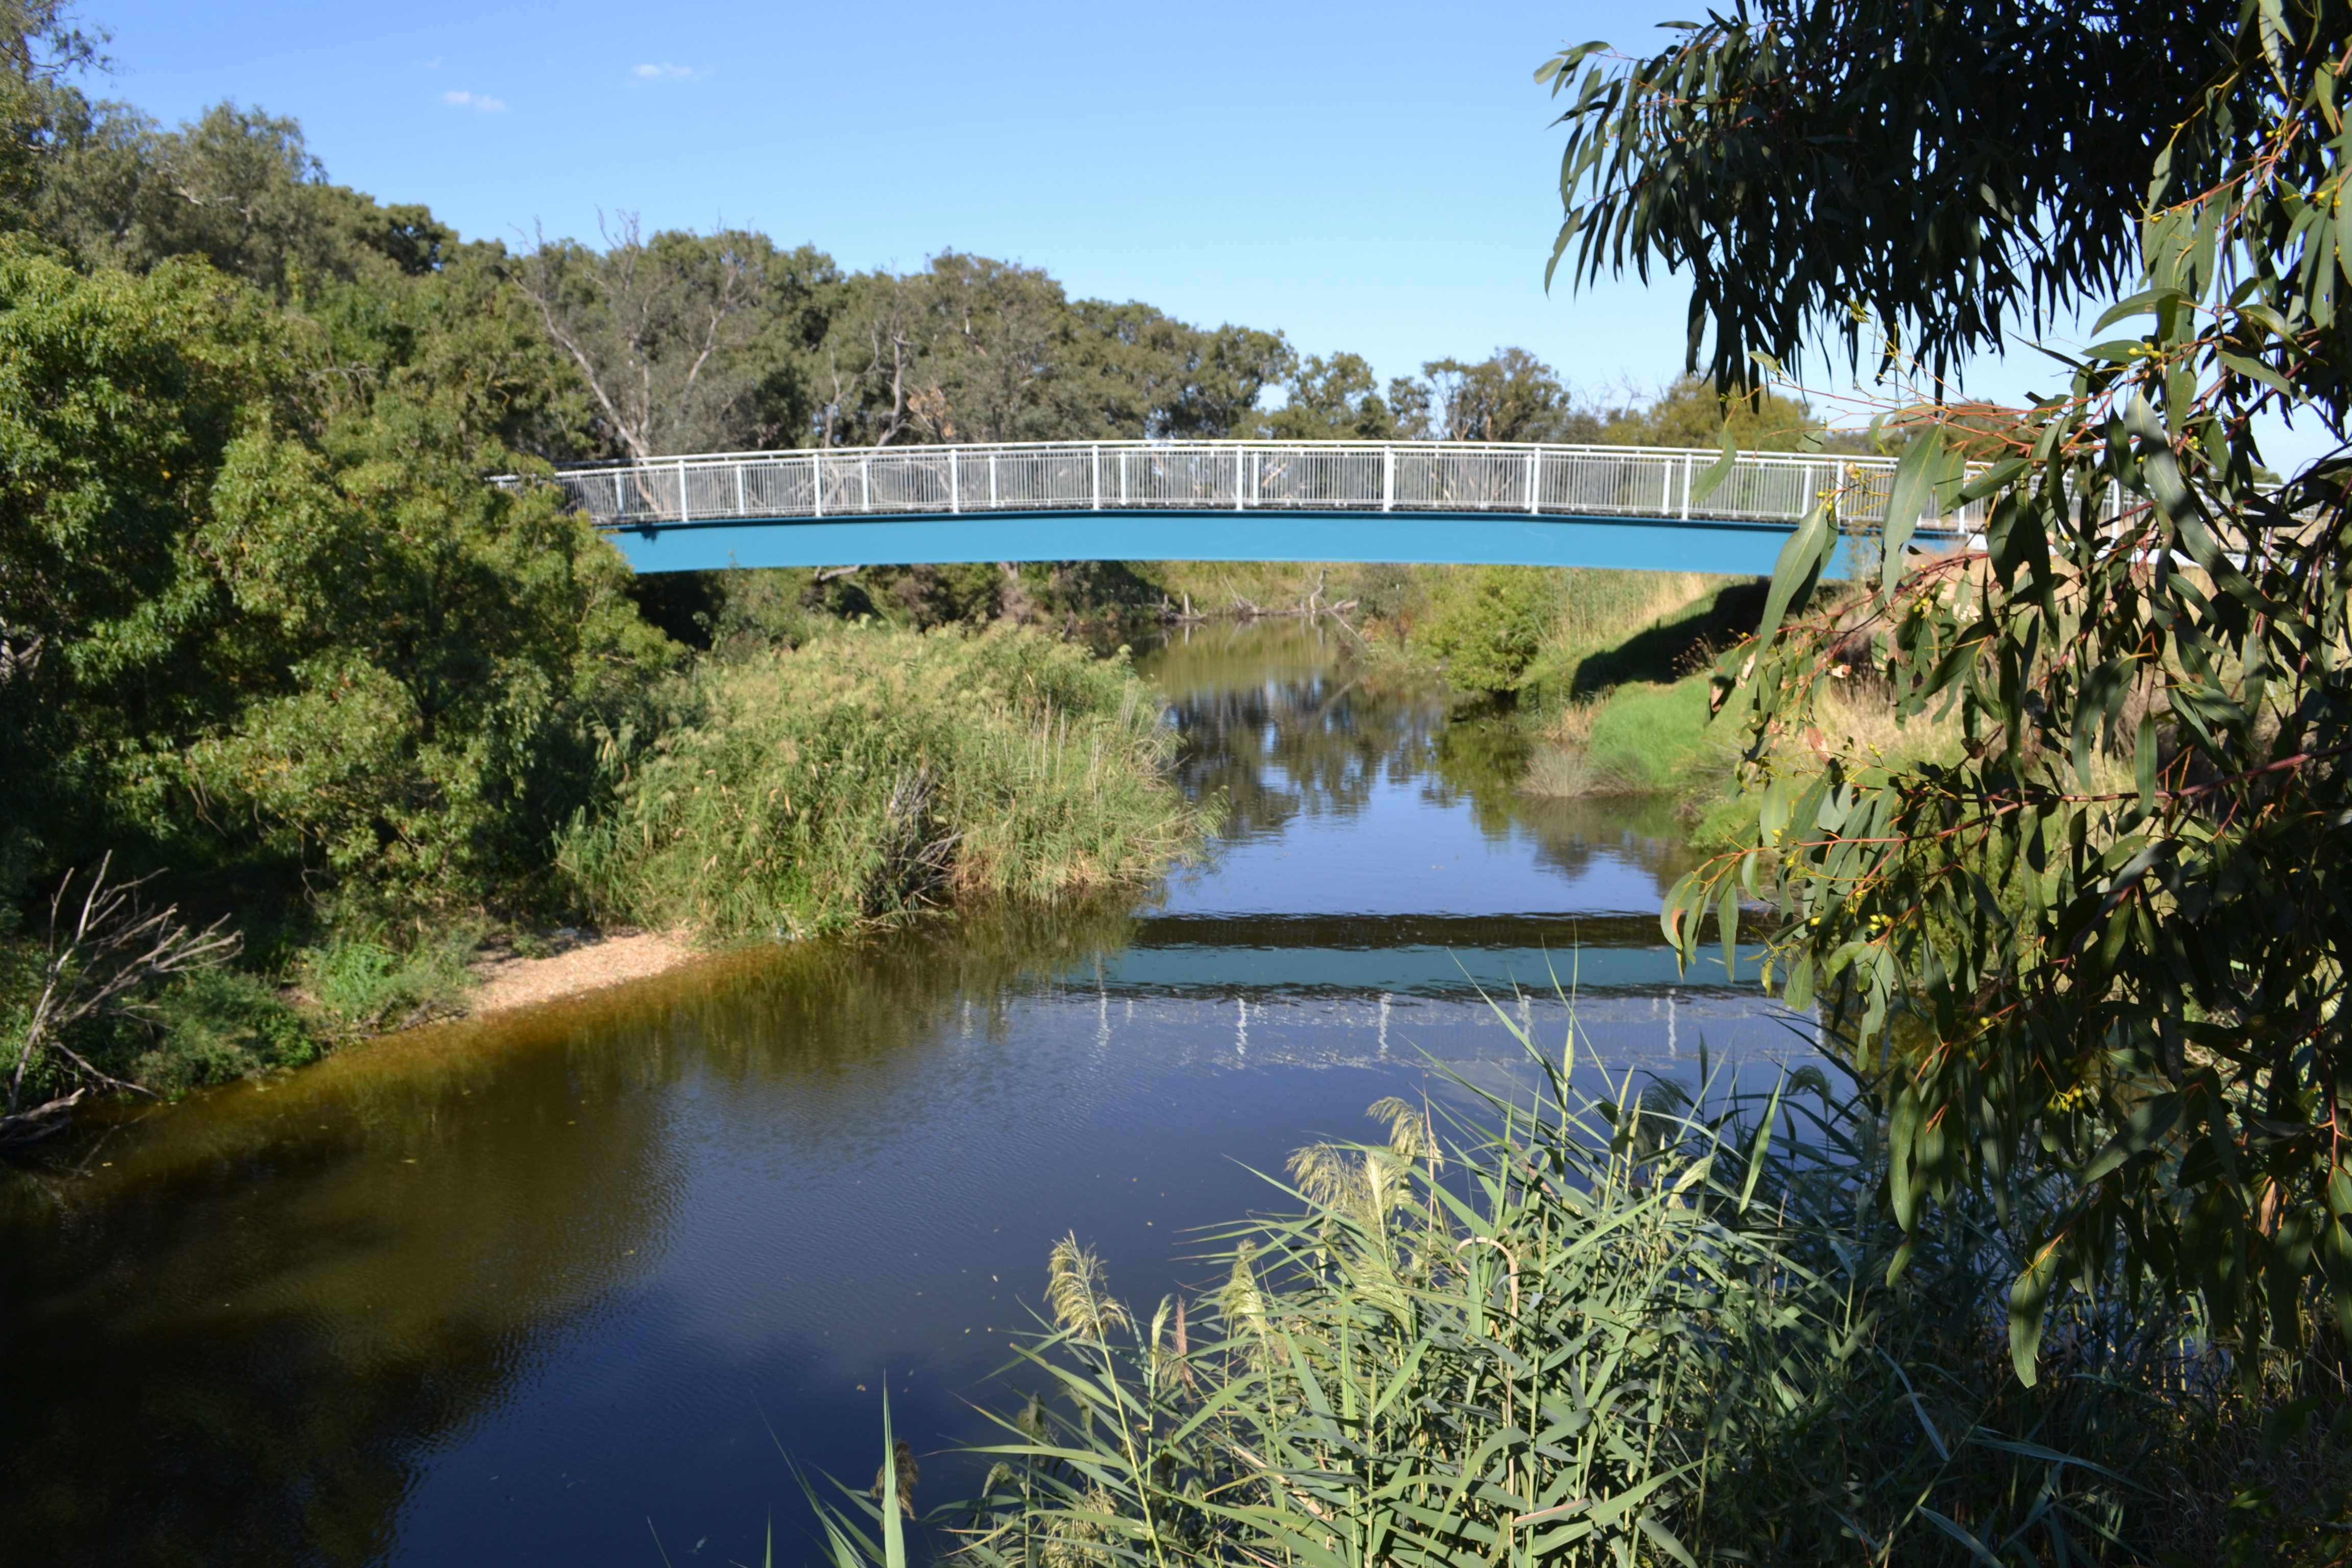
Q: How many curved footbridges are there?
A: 1